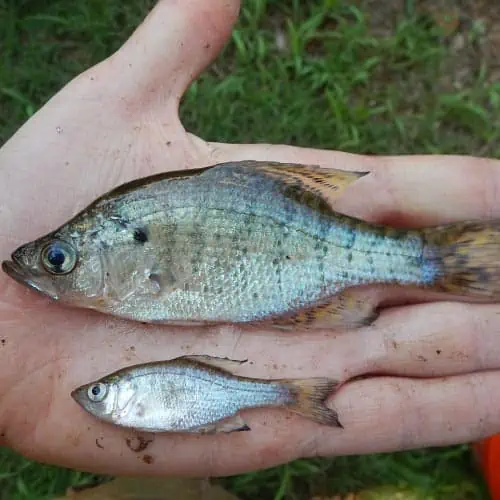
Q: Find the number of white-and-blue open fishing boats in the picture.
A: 0